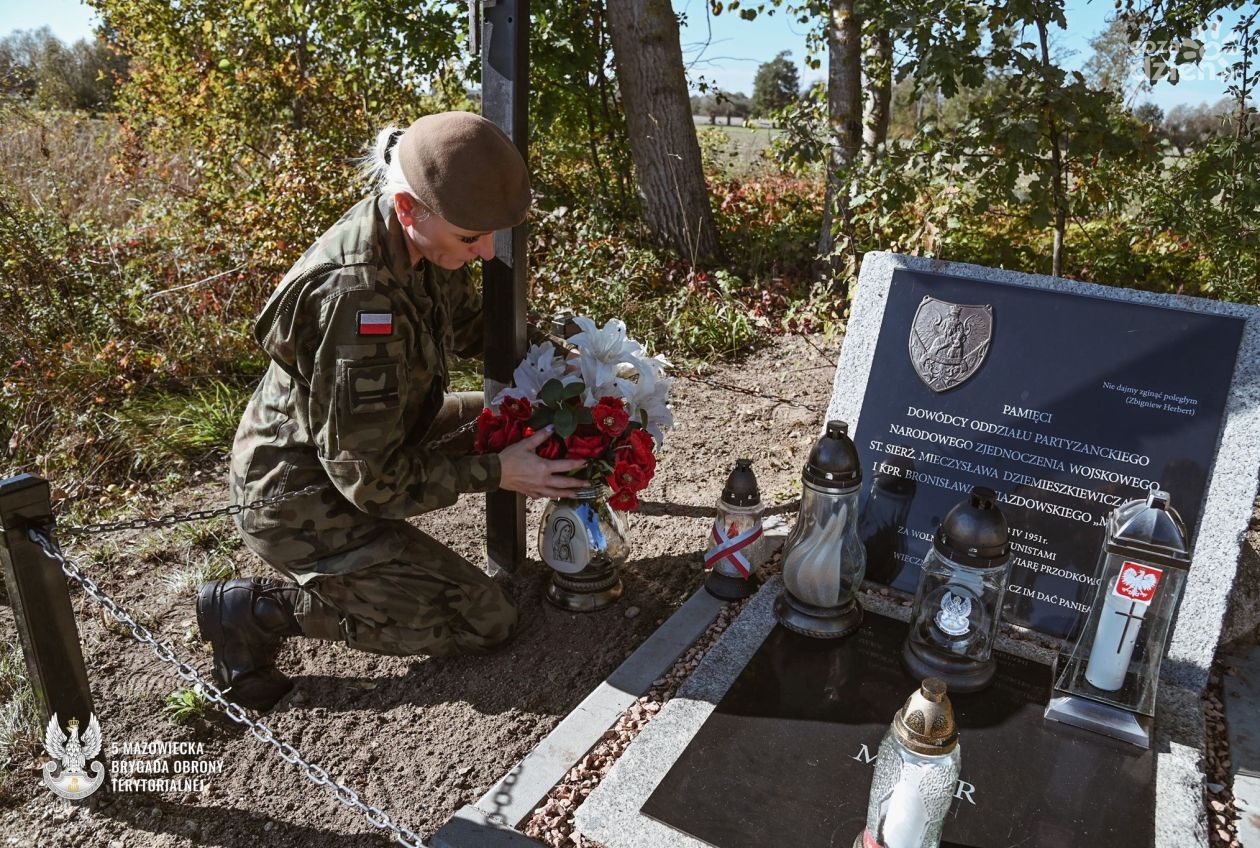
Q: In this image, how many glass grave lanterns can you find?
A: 5